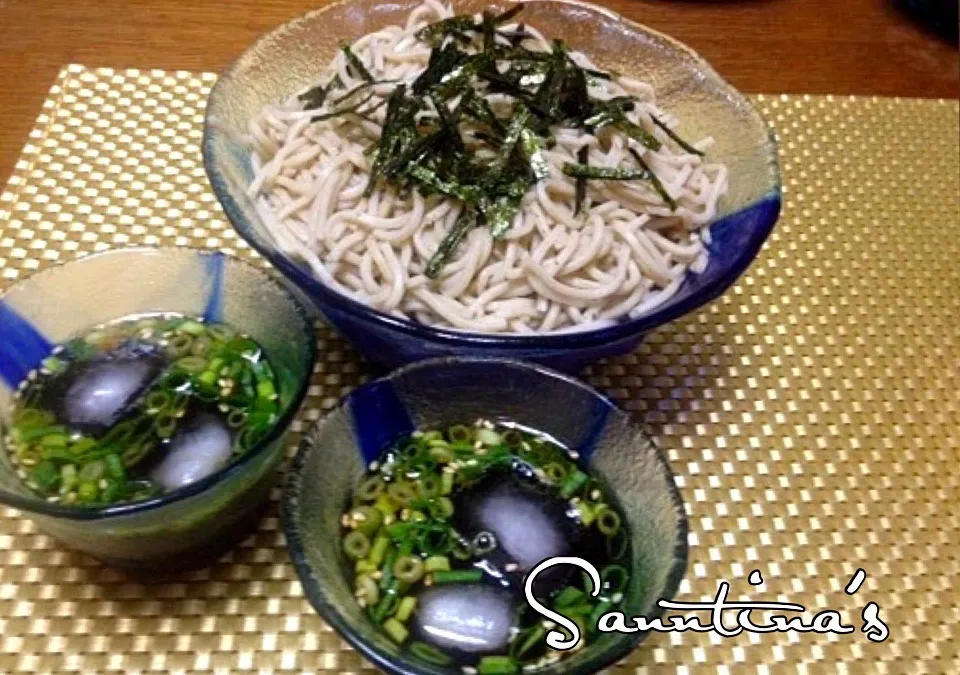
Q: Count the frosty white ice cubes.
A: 4